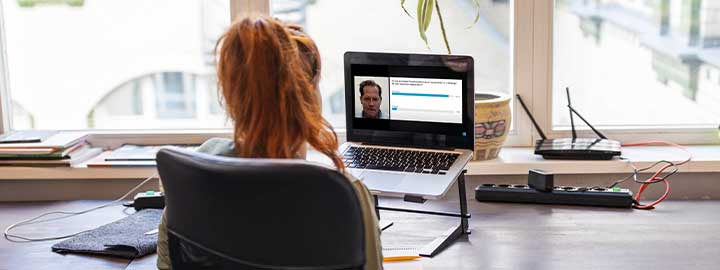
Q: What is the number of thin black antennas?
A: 3